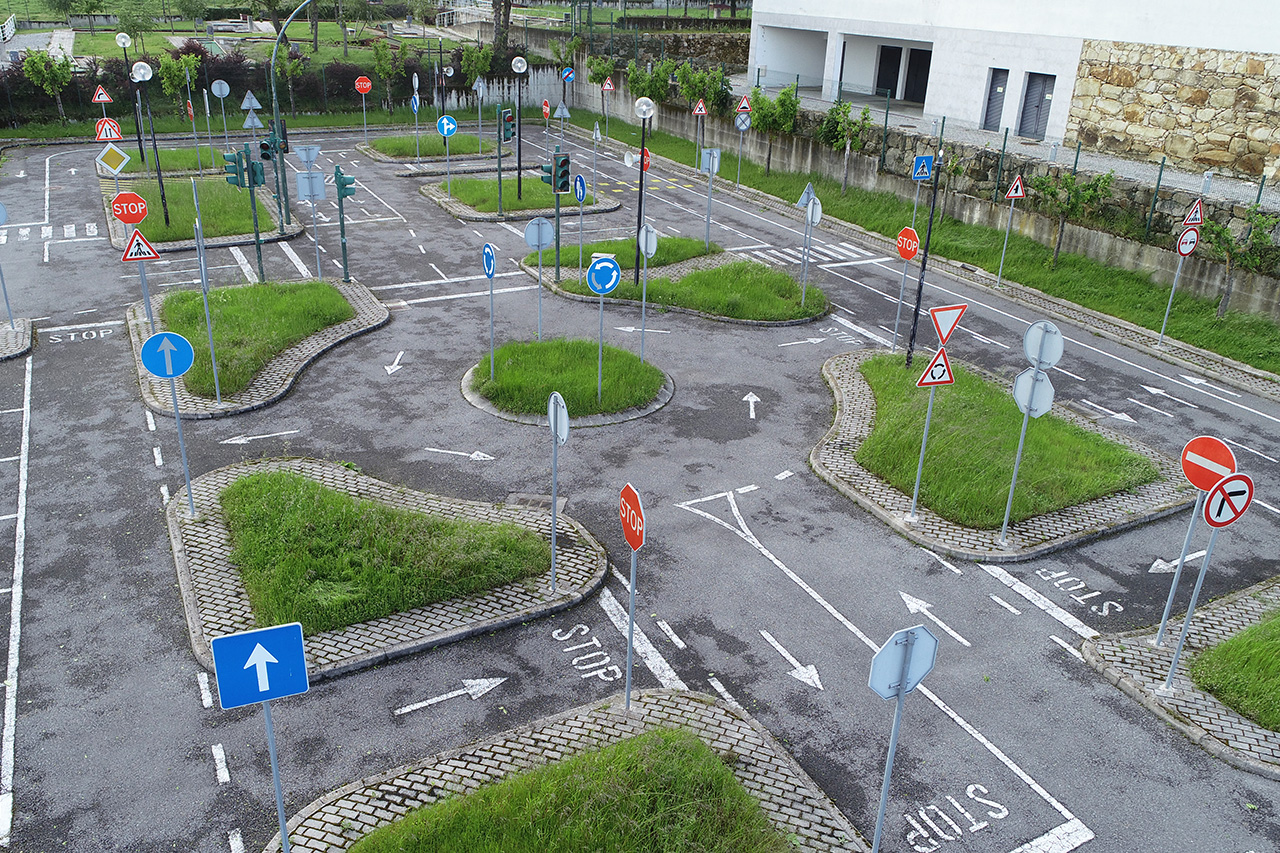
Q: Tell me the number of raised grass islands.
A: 11